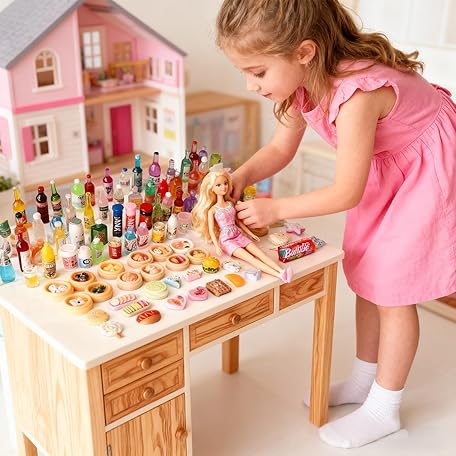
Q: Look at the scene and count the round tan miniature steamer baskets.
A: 11